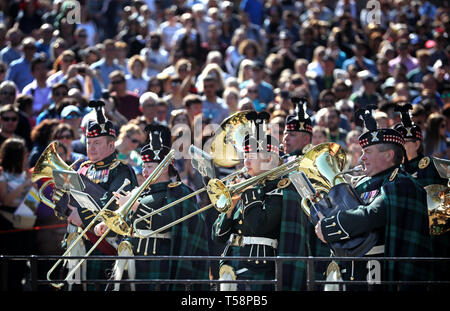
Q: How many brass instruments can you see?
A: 6